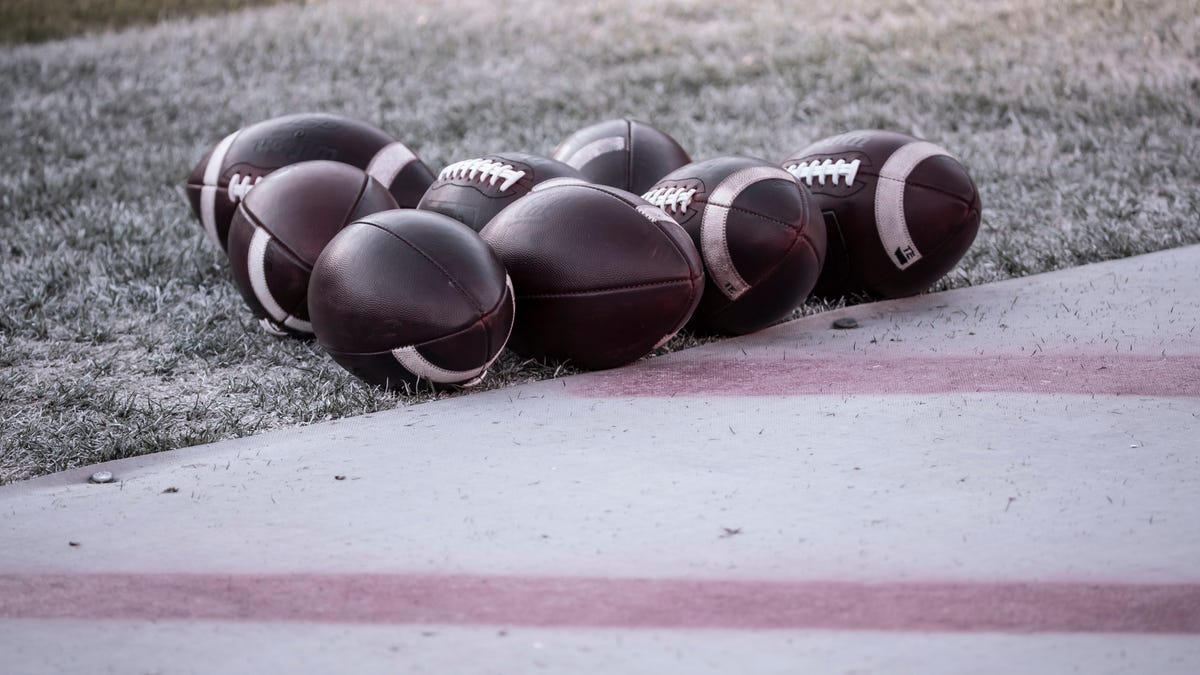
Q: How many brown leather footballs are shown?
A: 8